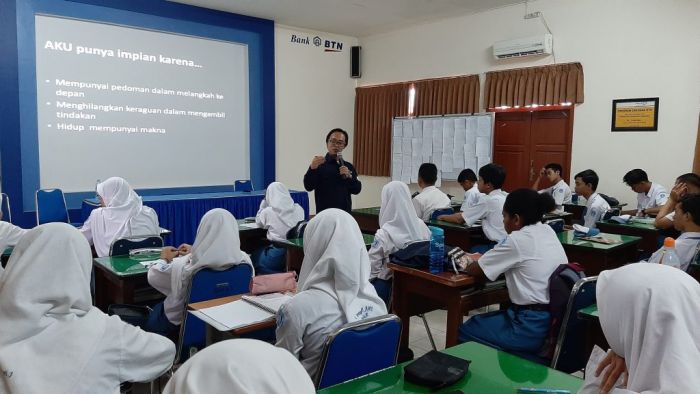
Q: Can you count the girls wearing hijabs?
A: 8